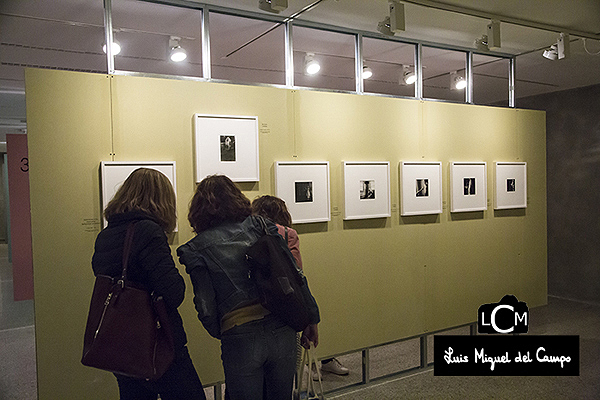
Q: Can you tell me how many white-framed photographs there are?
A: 7